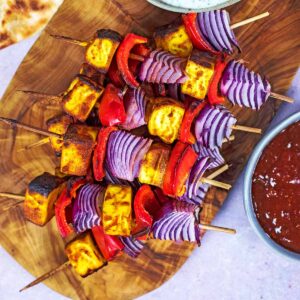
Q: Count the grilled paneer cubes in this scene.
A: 11